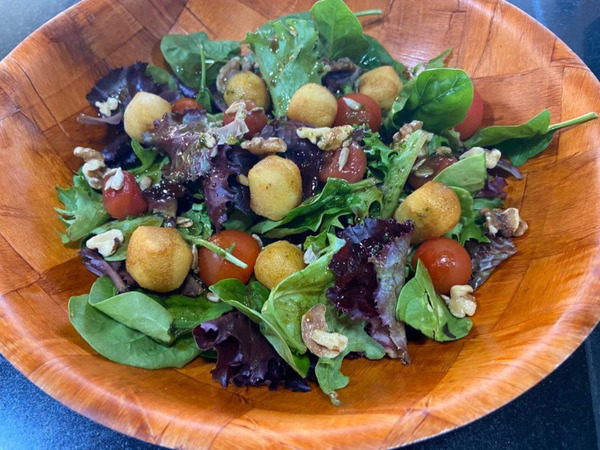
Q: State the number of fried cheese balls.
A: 8